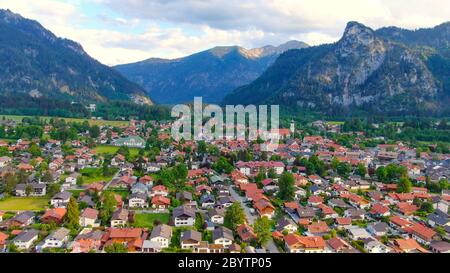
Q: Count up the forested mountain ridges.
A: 3